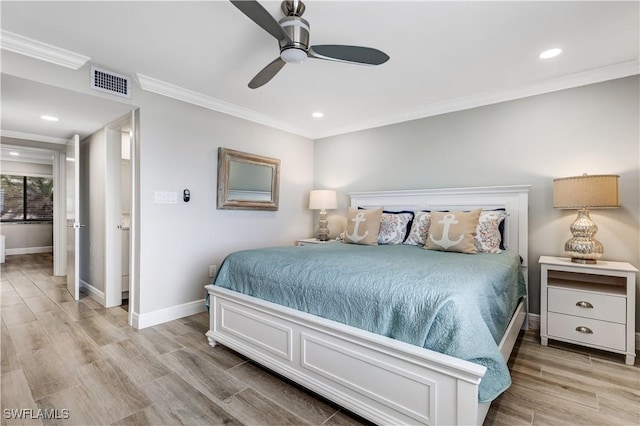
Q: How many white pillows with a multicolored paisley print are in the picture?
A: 2